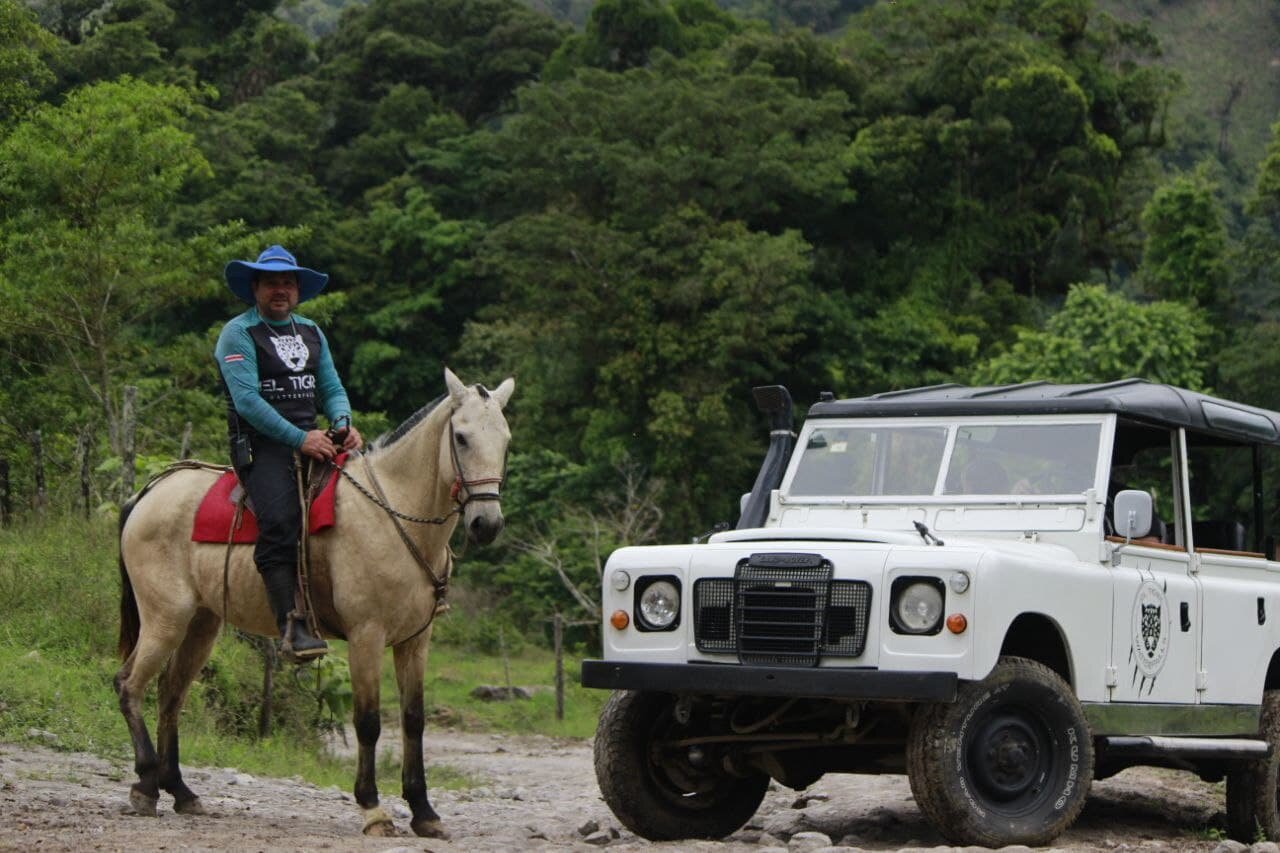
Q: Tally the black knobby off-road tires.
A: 3